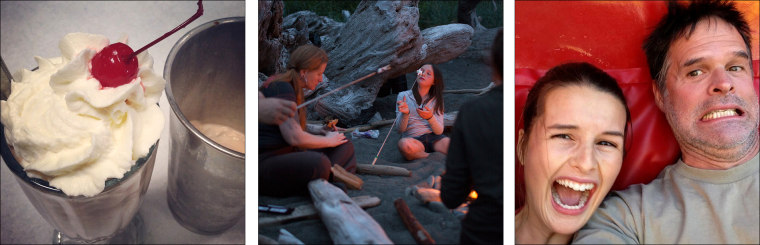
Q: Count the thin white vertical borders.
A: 2